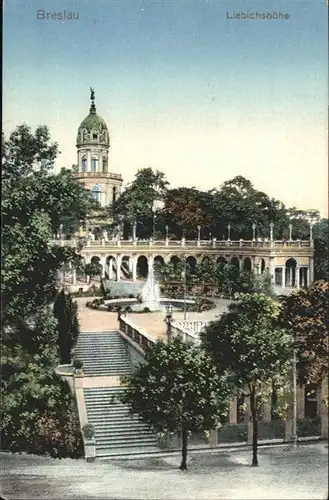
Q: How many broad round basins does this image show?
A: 1